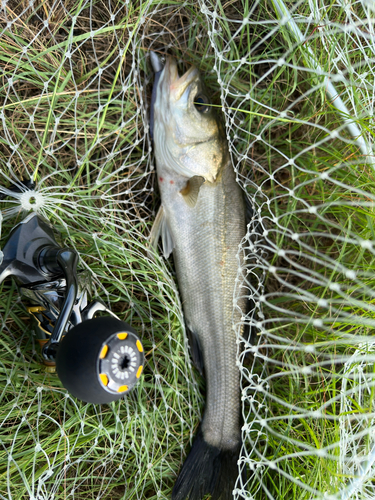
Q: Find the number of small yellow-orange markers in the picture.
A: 6